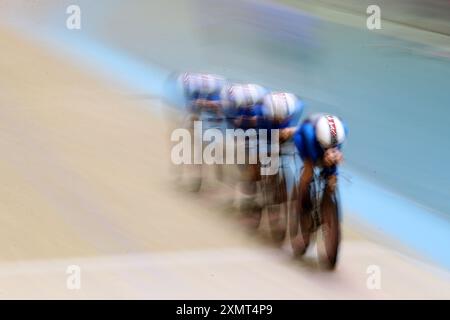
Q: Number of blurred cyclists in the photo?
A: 4